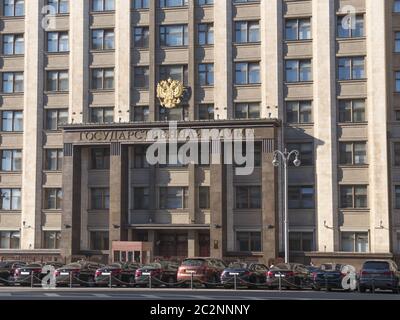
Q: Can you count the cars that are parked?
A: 10